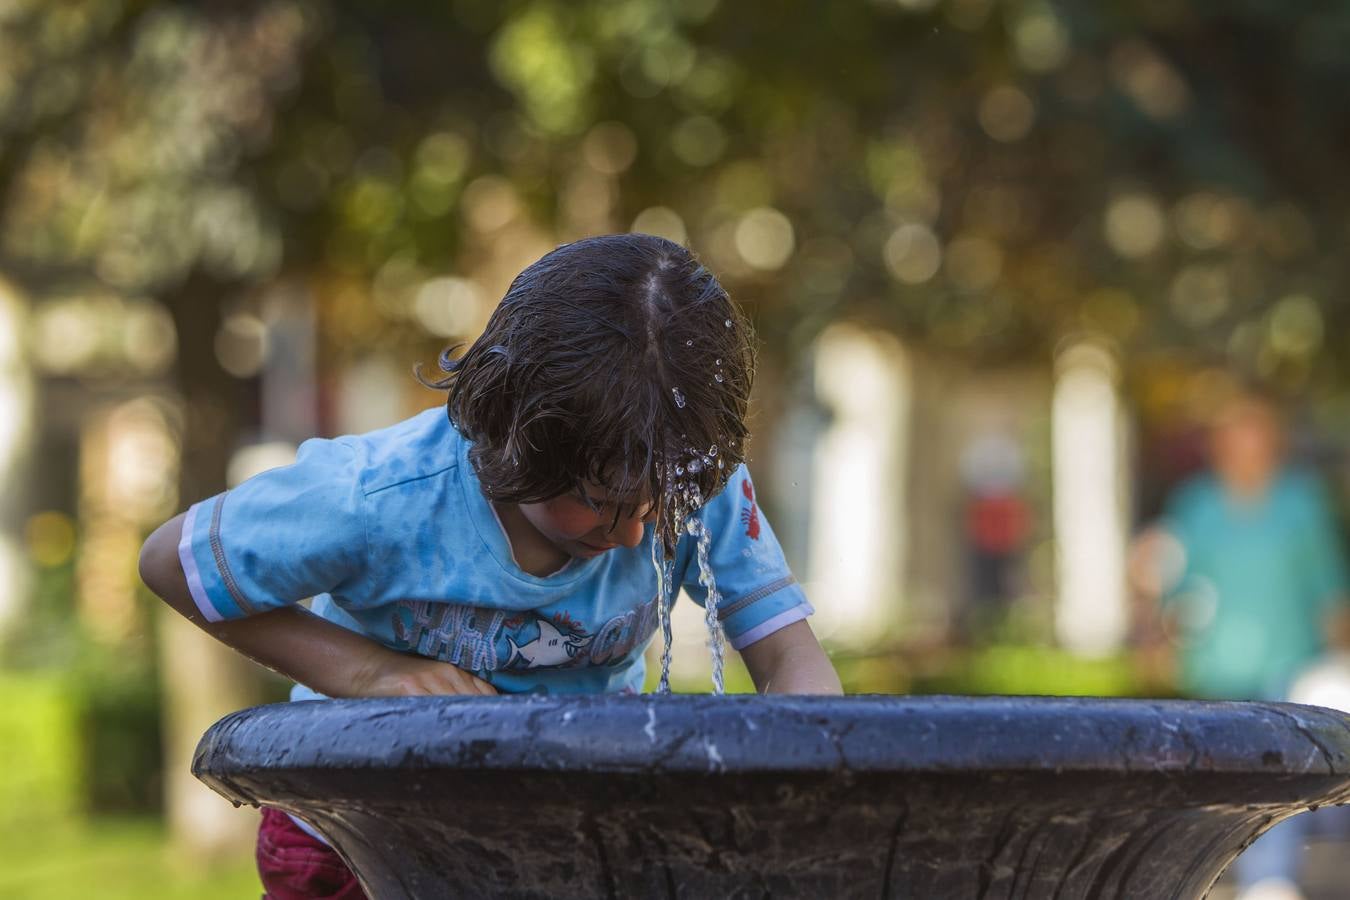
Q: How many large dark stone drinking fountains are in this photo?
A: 1